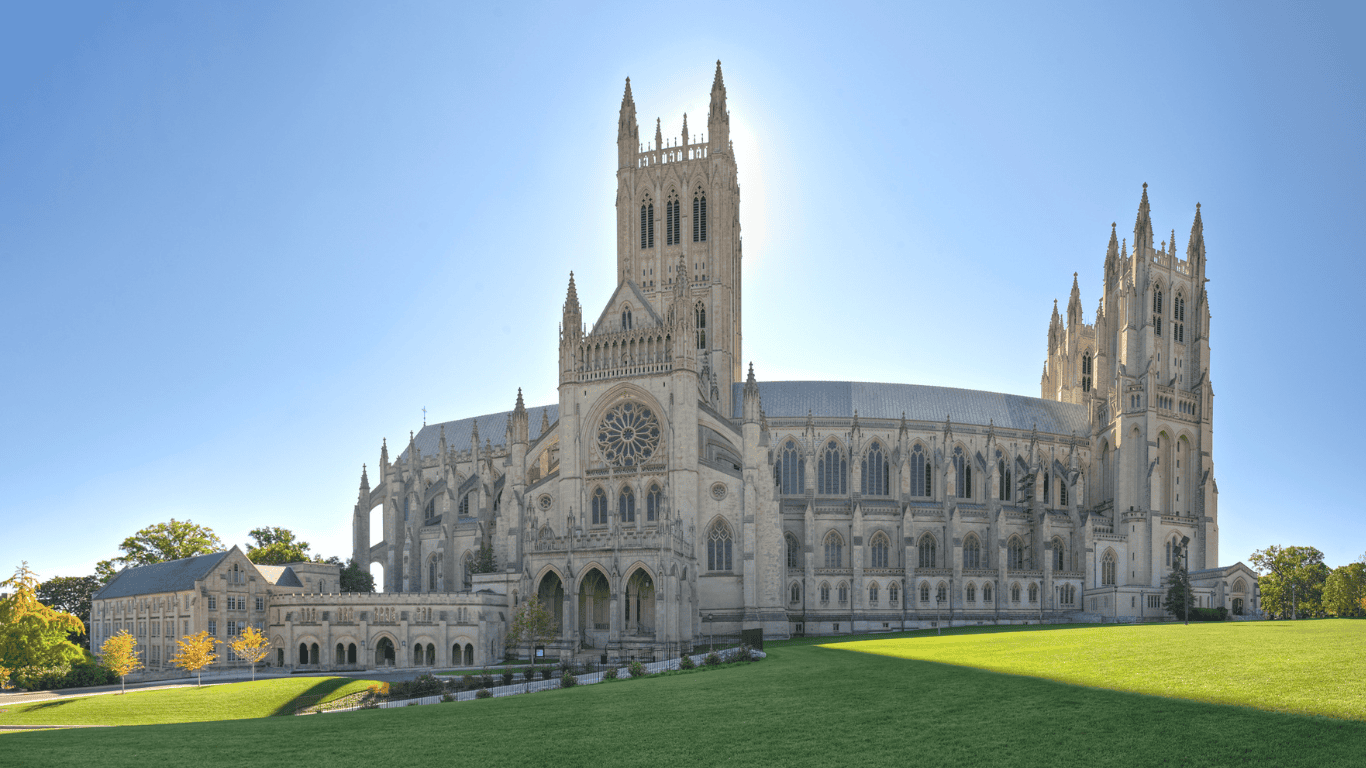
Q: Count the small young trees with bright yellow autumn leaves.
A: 3